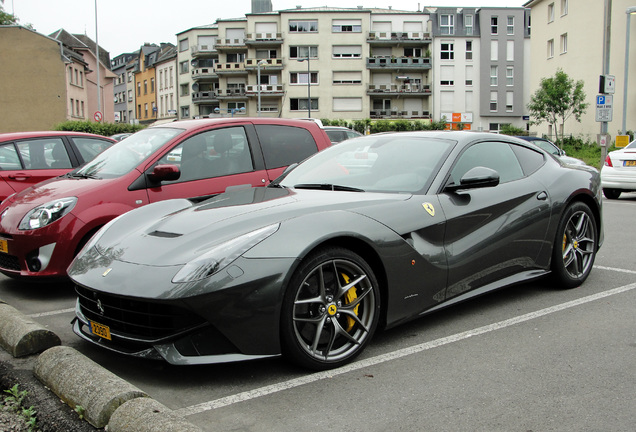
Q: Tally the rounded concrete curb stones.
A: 3